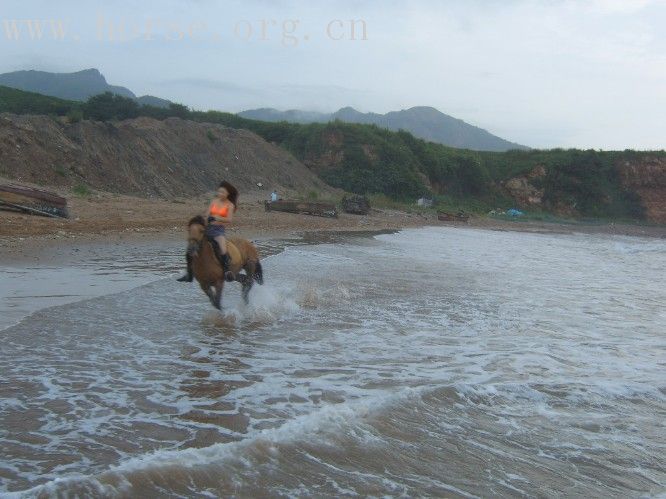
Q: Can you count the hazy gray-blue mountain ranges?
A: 2